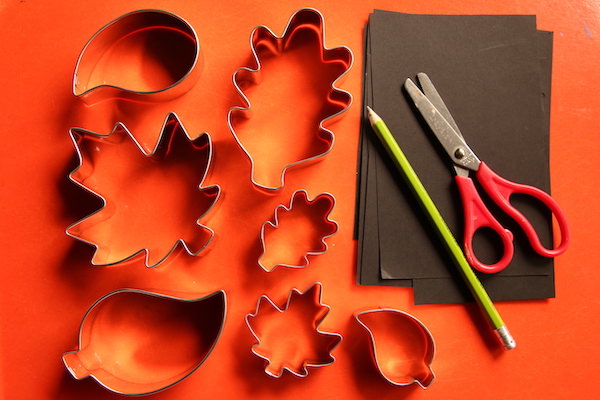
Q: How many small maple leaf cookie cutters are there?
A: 1